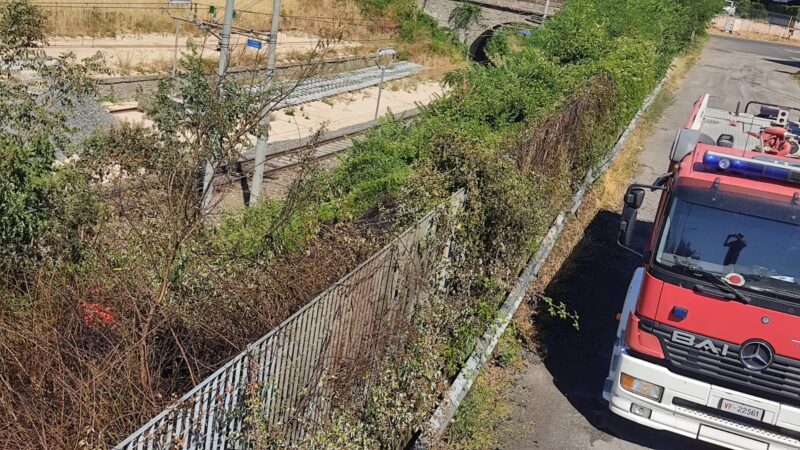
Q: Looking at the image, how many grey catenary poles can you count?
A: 2